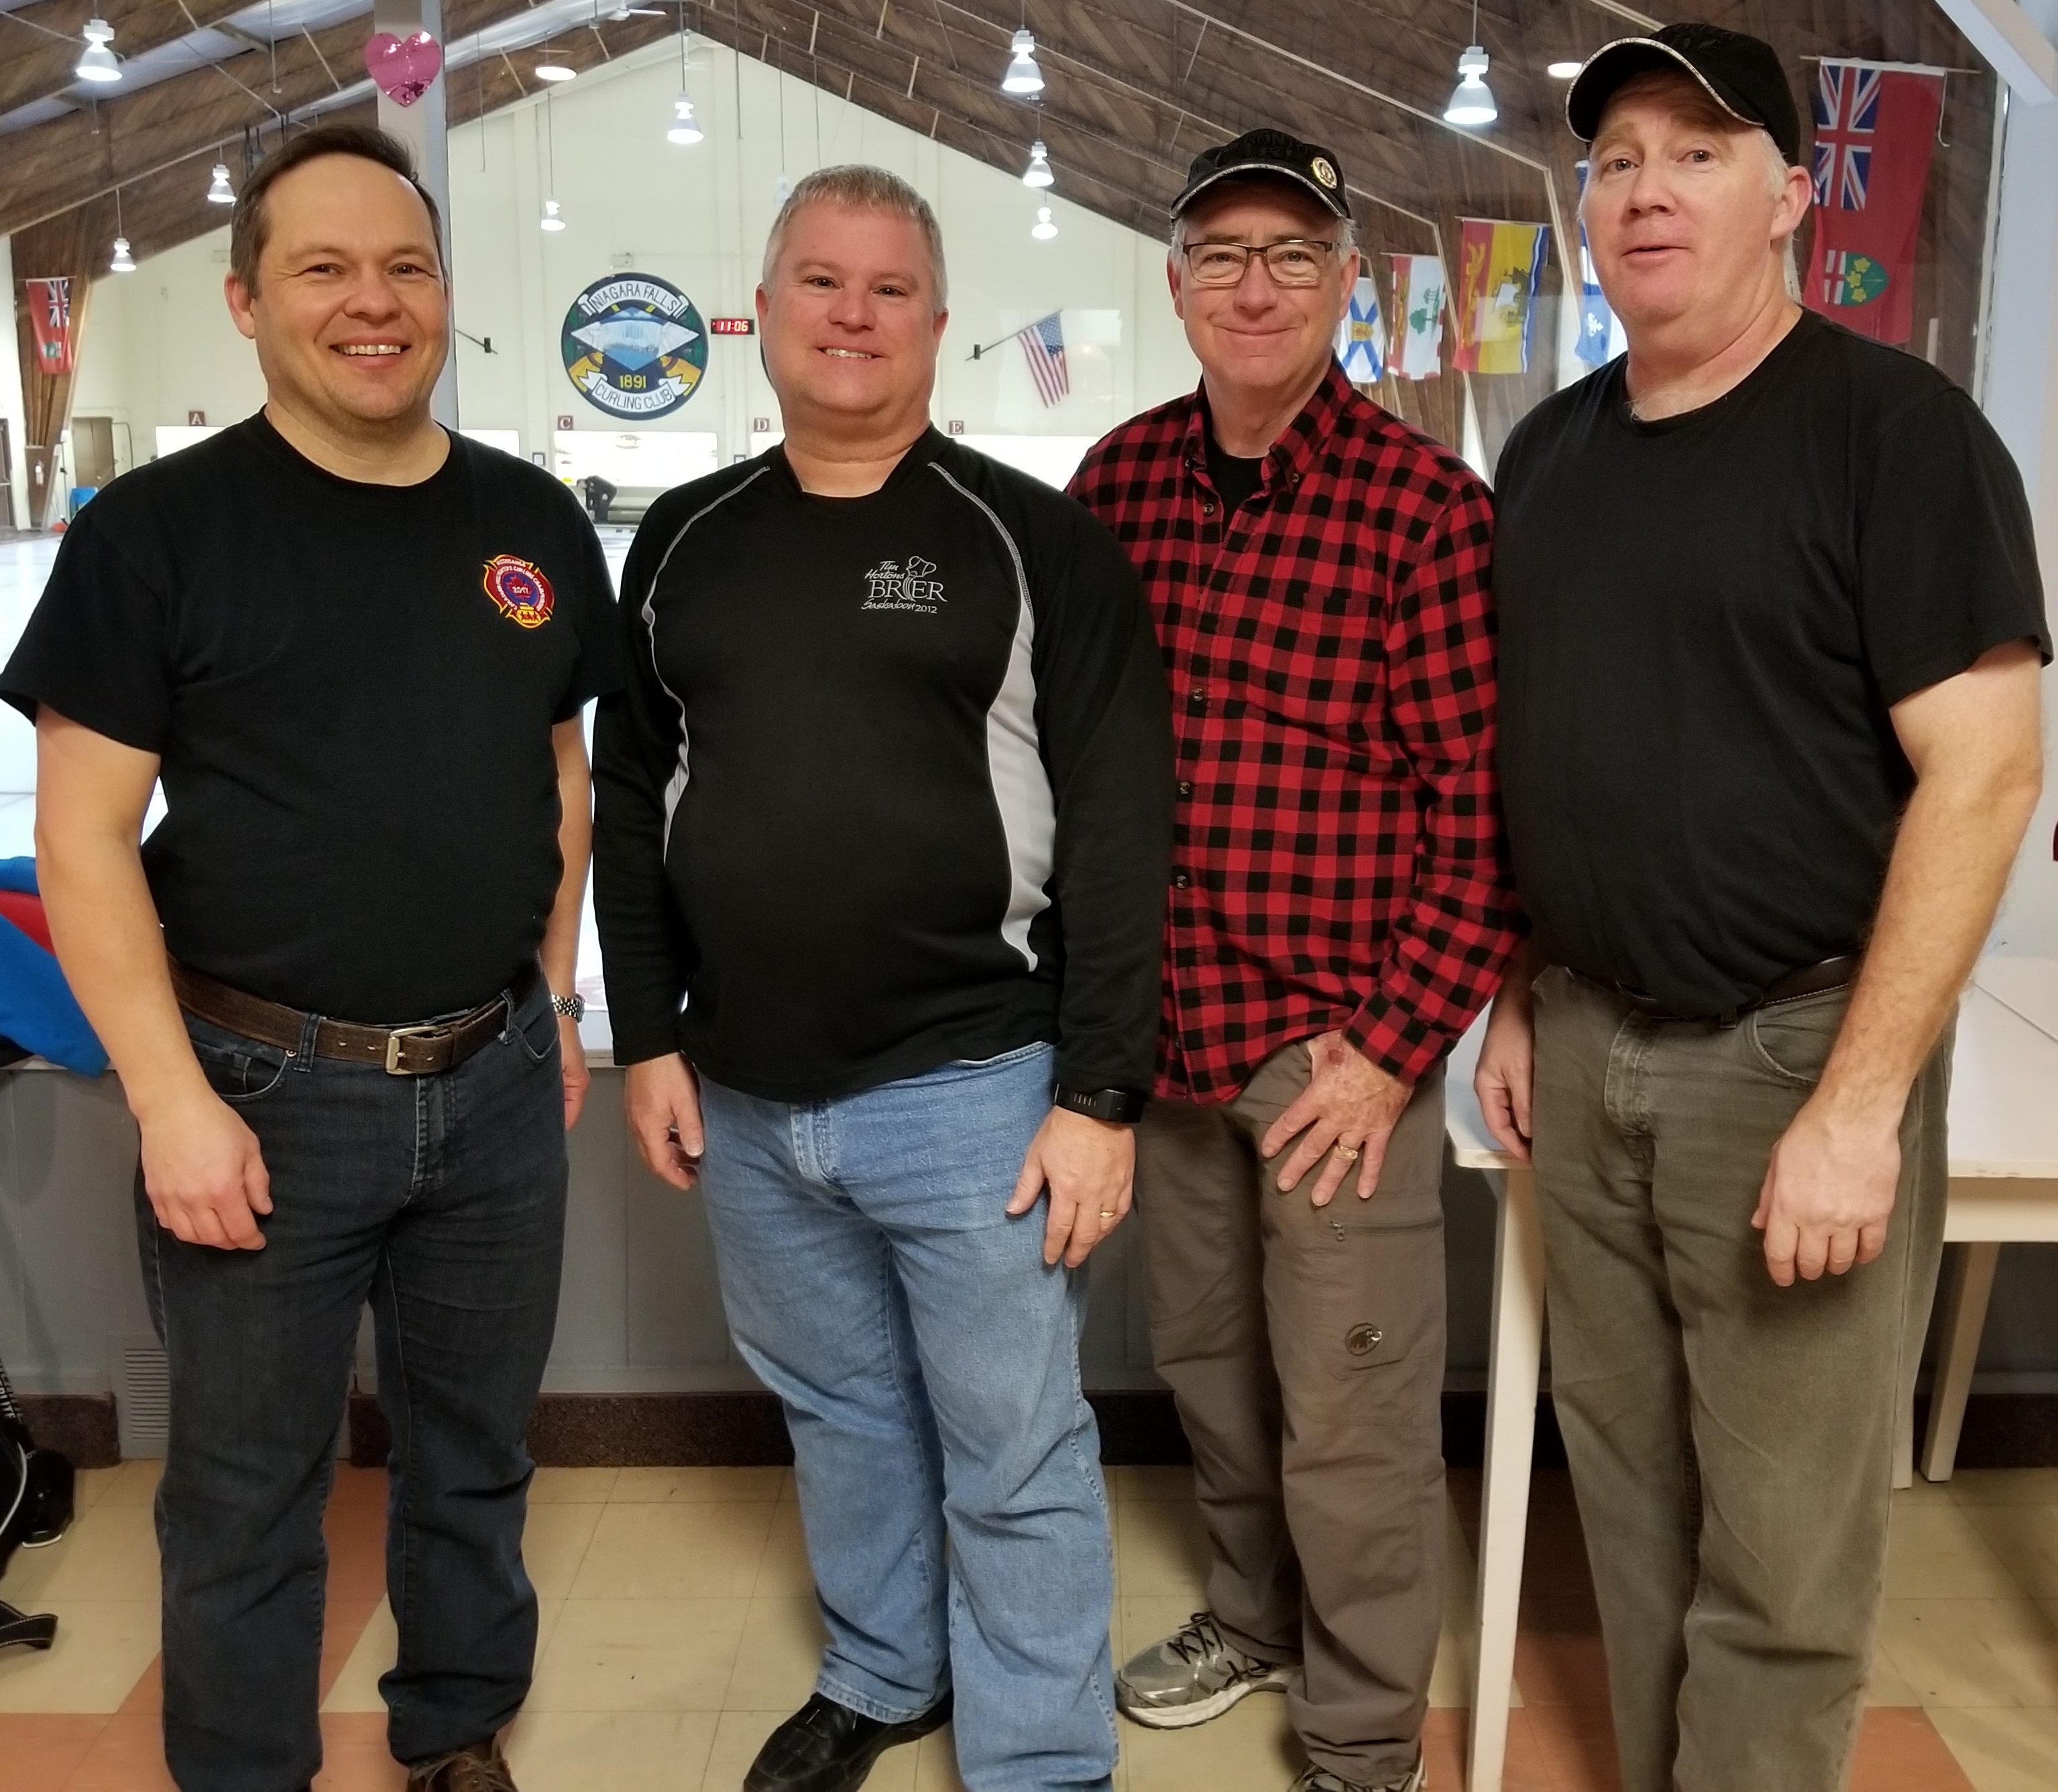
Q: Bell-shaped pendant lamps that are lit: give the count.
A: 9